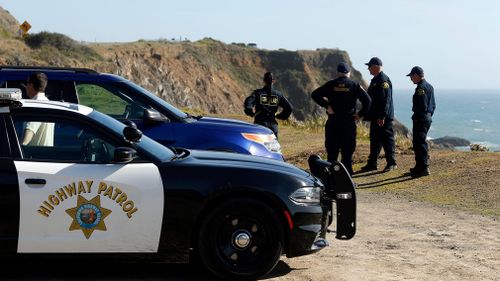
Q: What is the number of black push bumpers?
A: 1